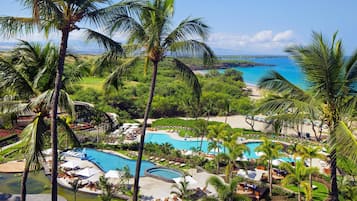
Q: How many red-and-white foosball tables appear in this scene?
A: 0